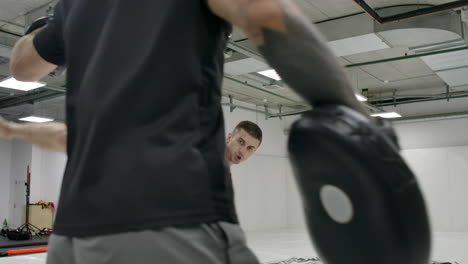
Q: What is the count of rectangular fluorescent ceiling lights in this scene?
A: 5